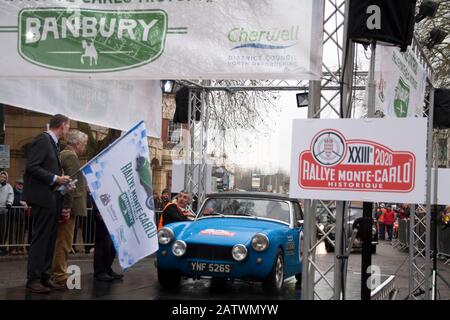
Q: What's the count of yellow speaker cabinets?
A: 0